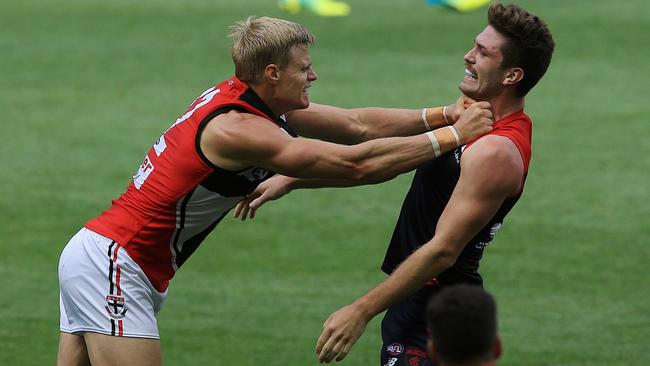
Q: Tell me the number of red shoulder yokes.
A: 1